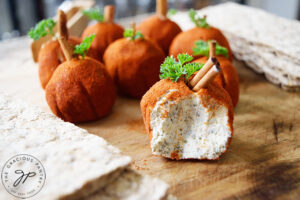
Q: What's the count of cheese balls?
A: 8